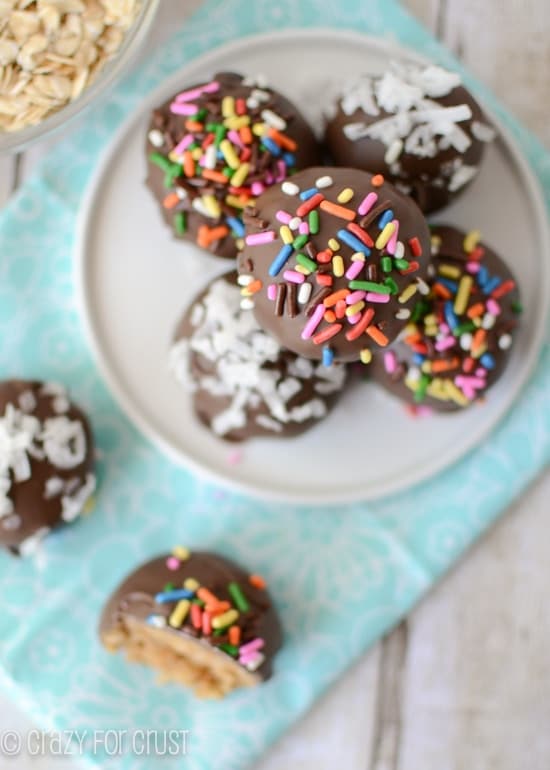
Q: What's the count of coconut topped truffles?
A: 3